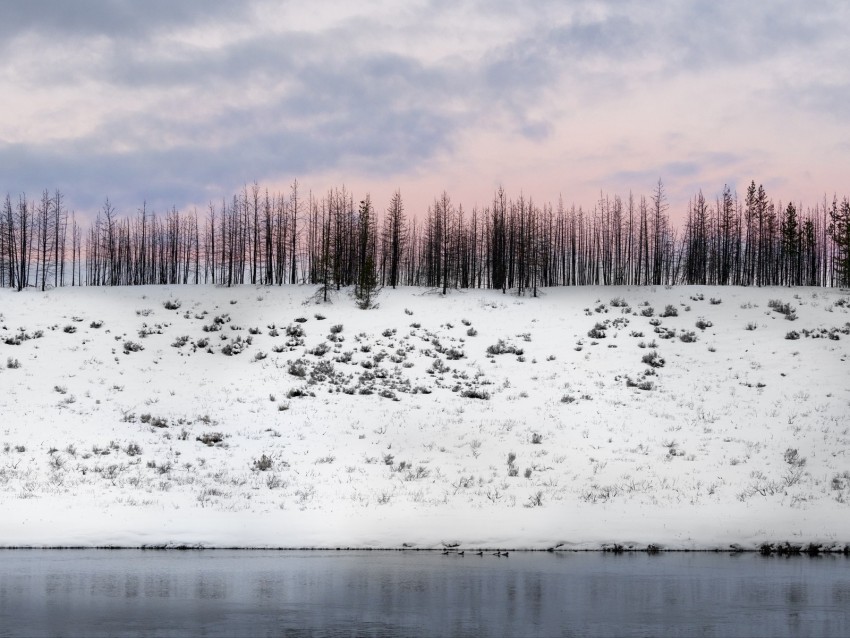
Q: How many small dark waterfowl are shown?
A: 5